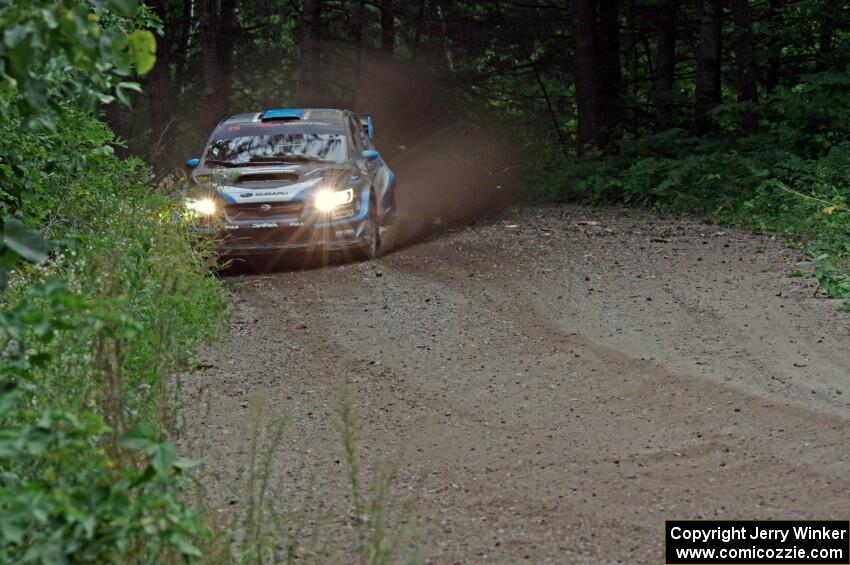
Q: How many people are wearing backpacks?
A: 0